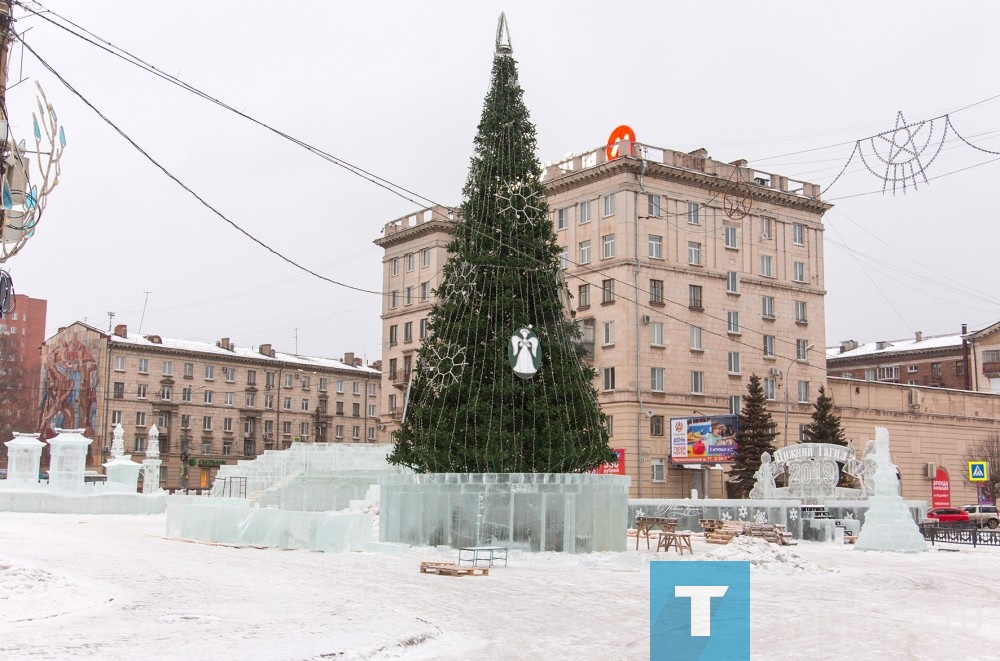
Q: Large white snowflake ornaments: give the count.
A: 3